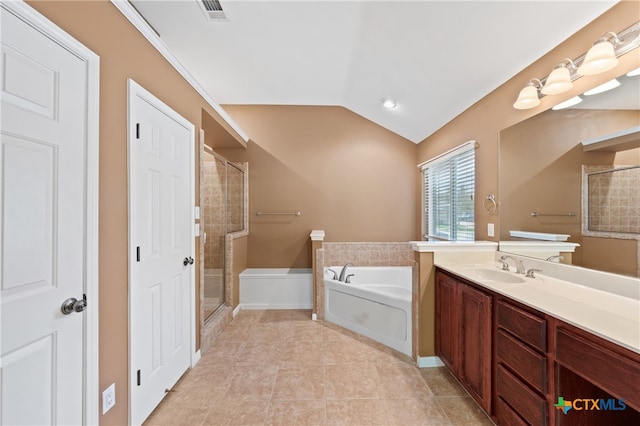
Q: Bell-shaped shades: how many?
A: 3